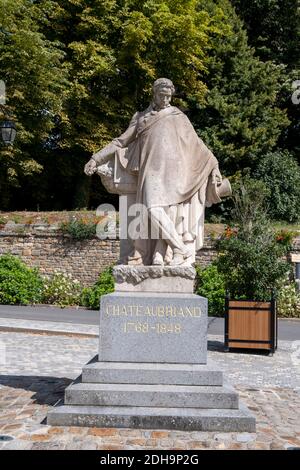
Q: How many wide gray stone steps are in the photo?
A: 3